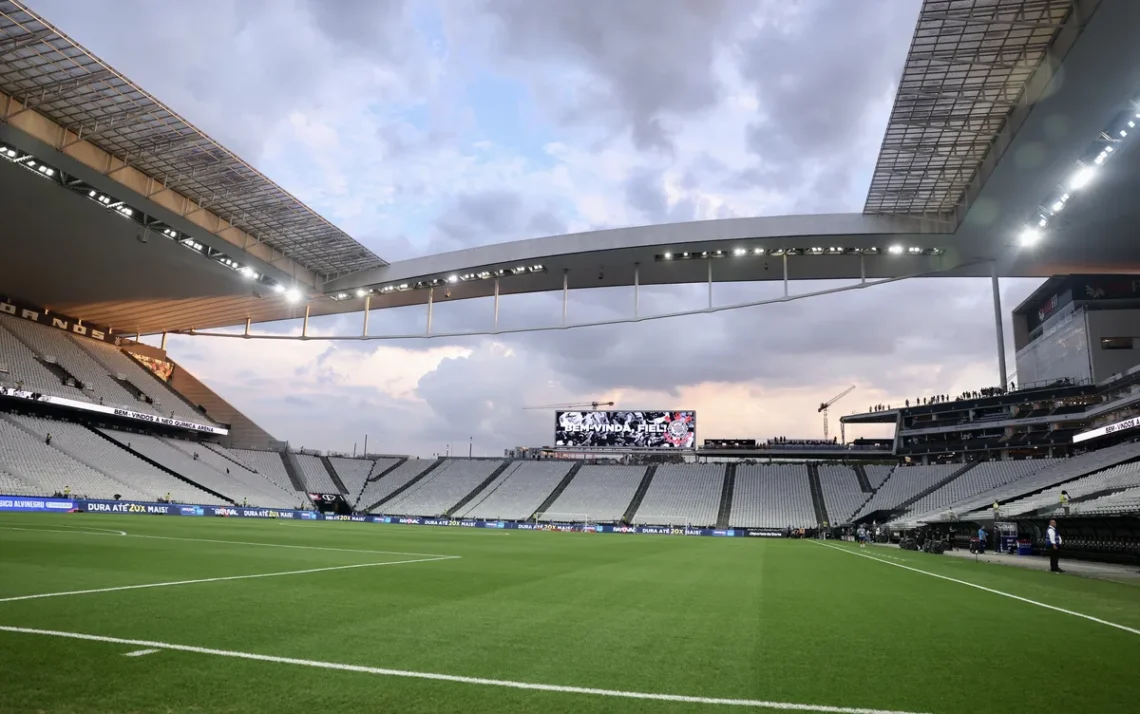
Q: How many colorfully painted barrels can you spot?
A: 0